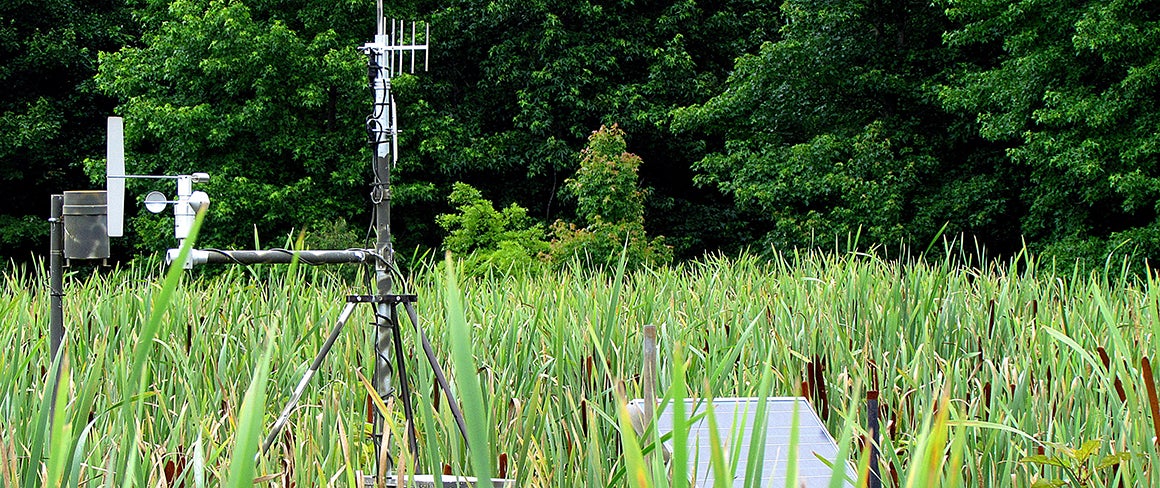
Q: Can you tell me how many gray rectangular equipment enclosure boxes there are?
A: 1